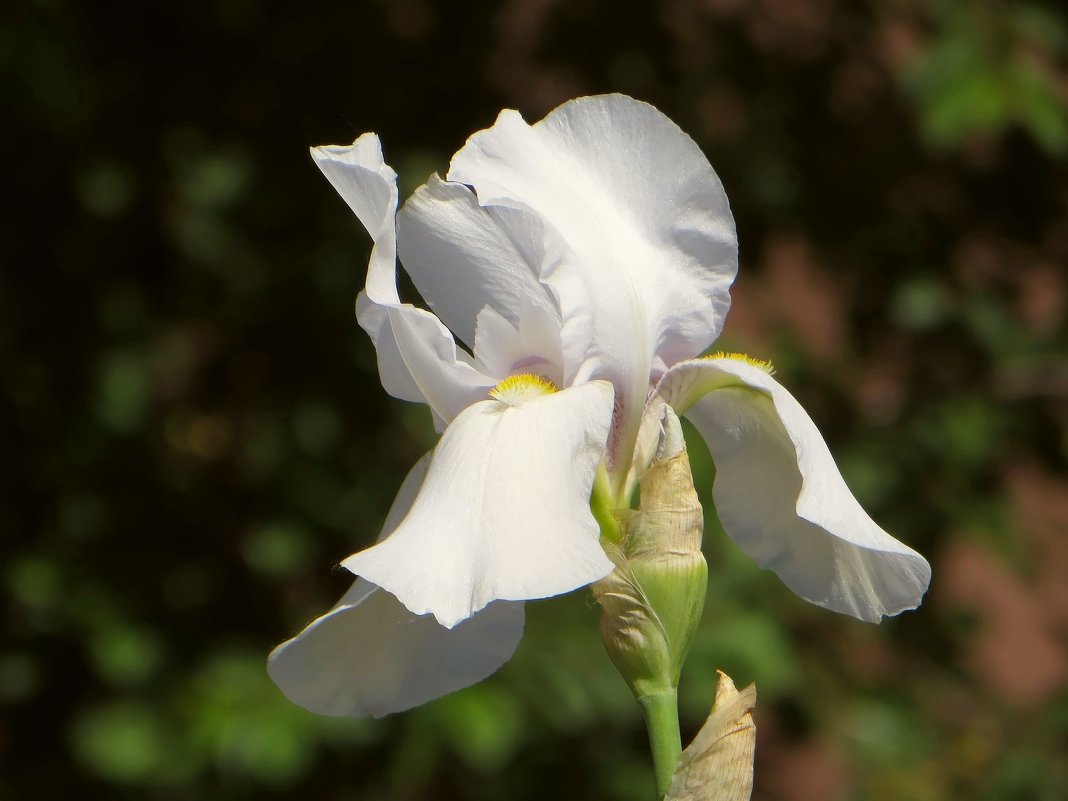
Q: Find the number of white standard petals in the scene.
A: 3